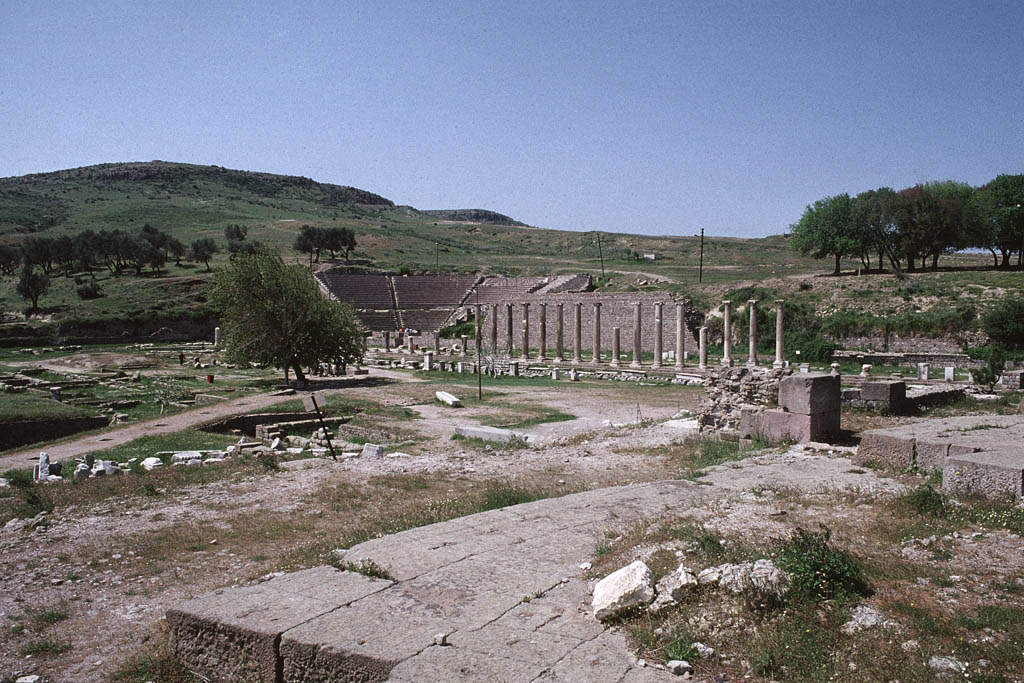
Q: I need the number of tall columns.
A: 14